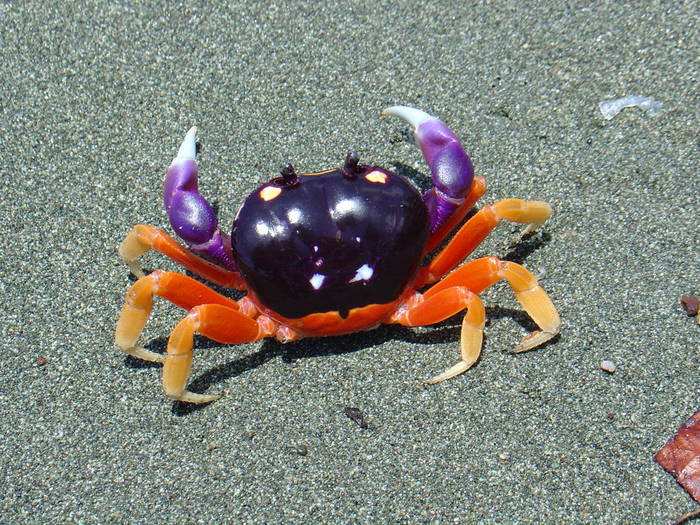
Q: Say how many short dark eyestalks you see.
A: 2